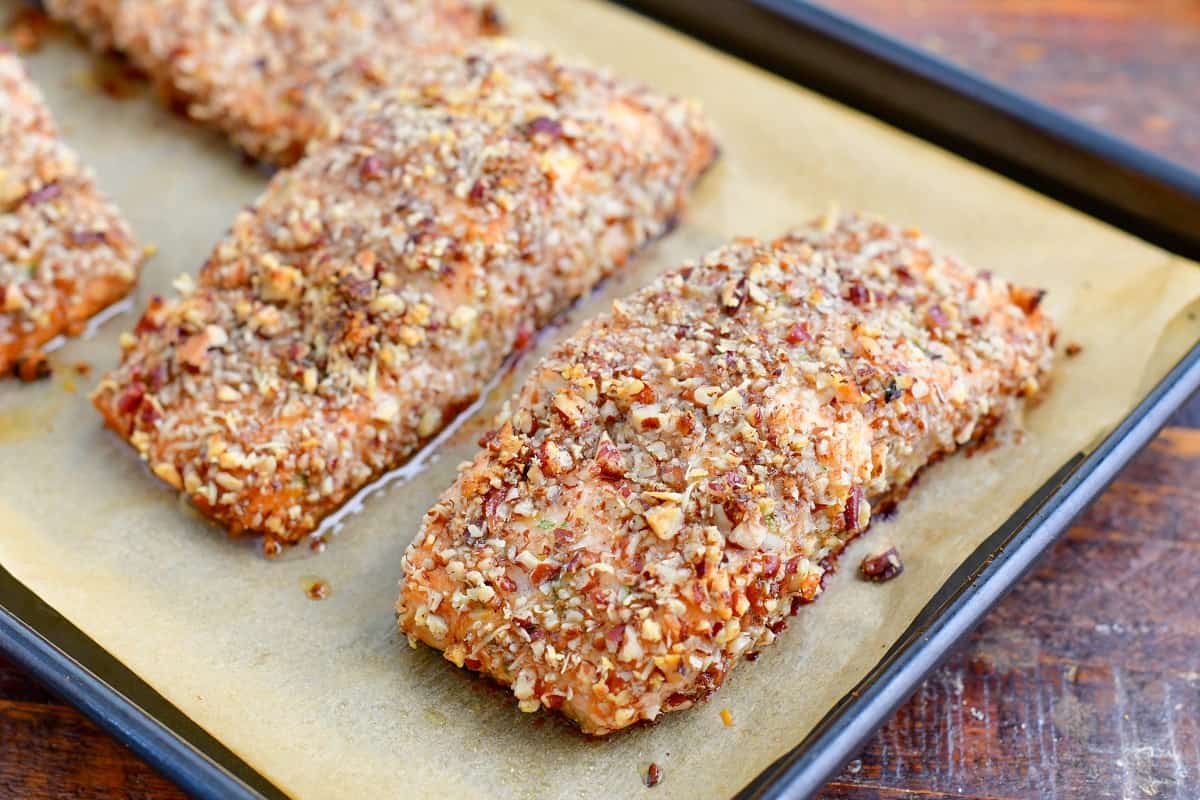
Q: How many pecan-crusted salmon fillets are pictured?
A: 4